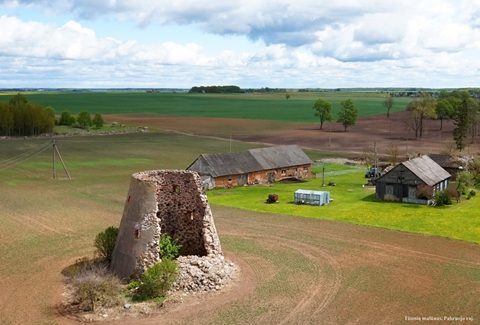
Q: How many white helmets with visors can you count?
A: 0